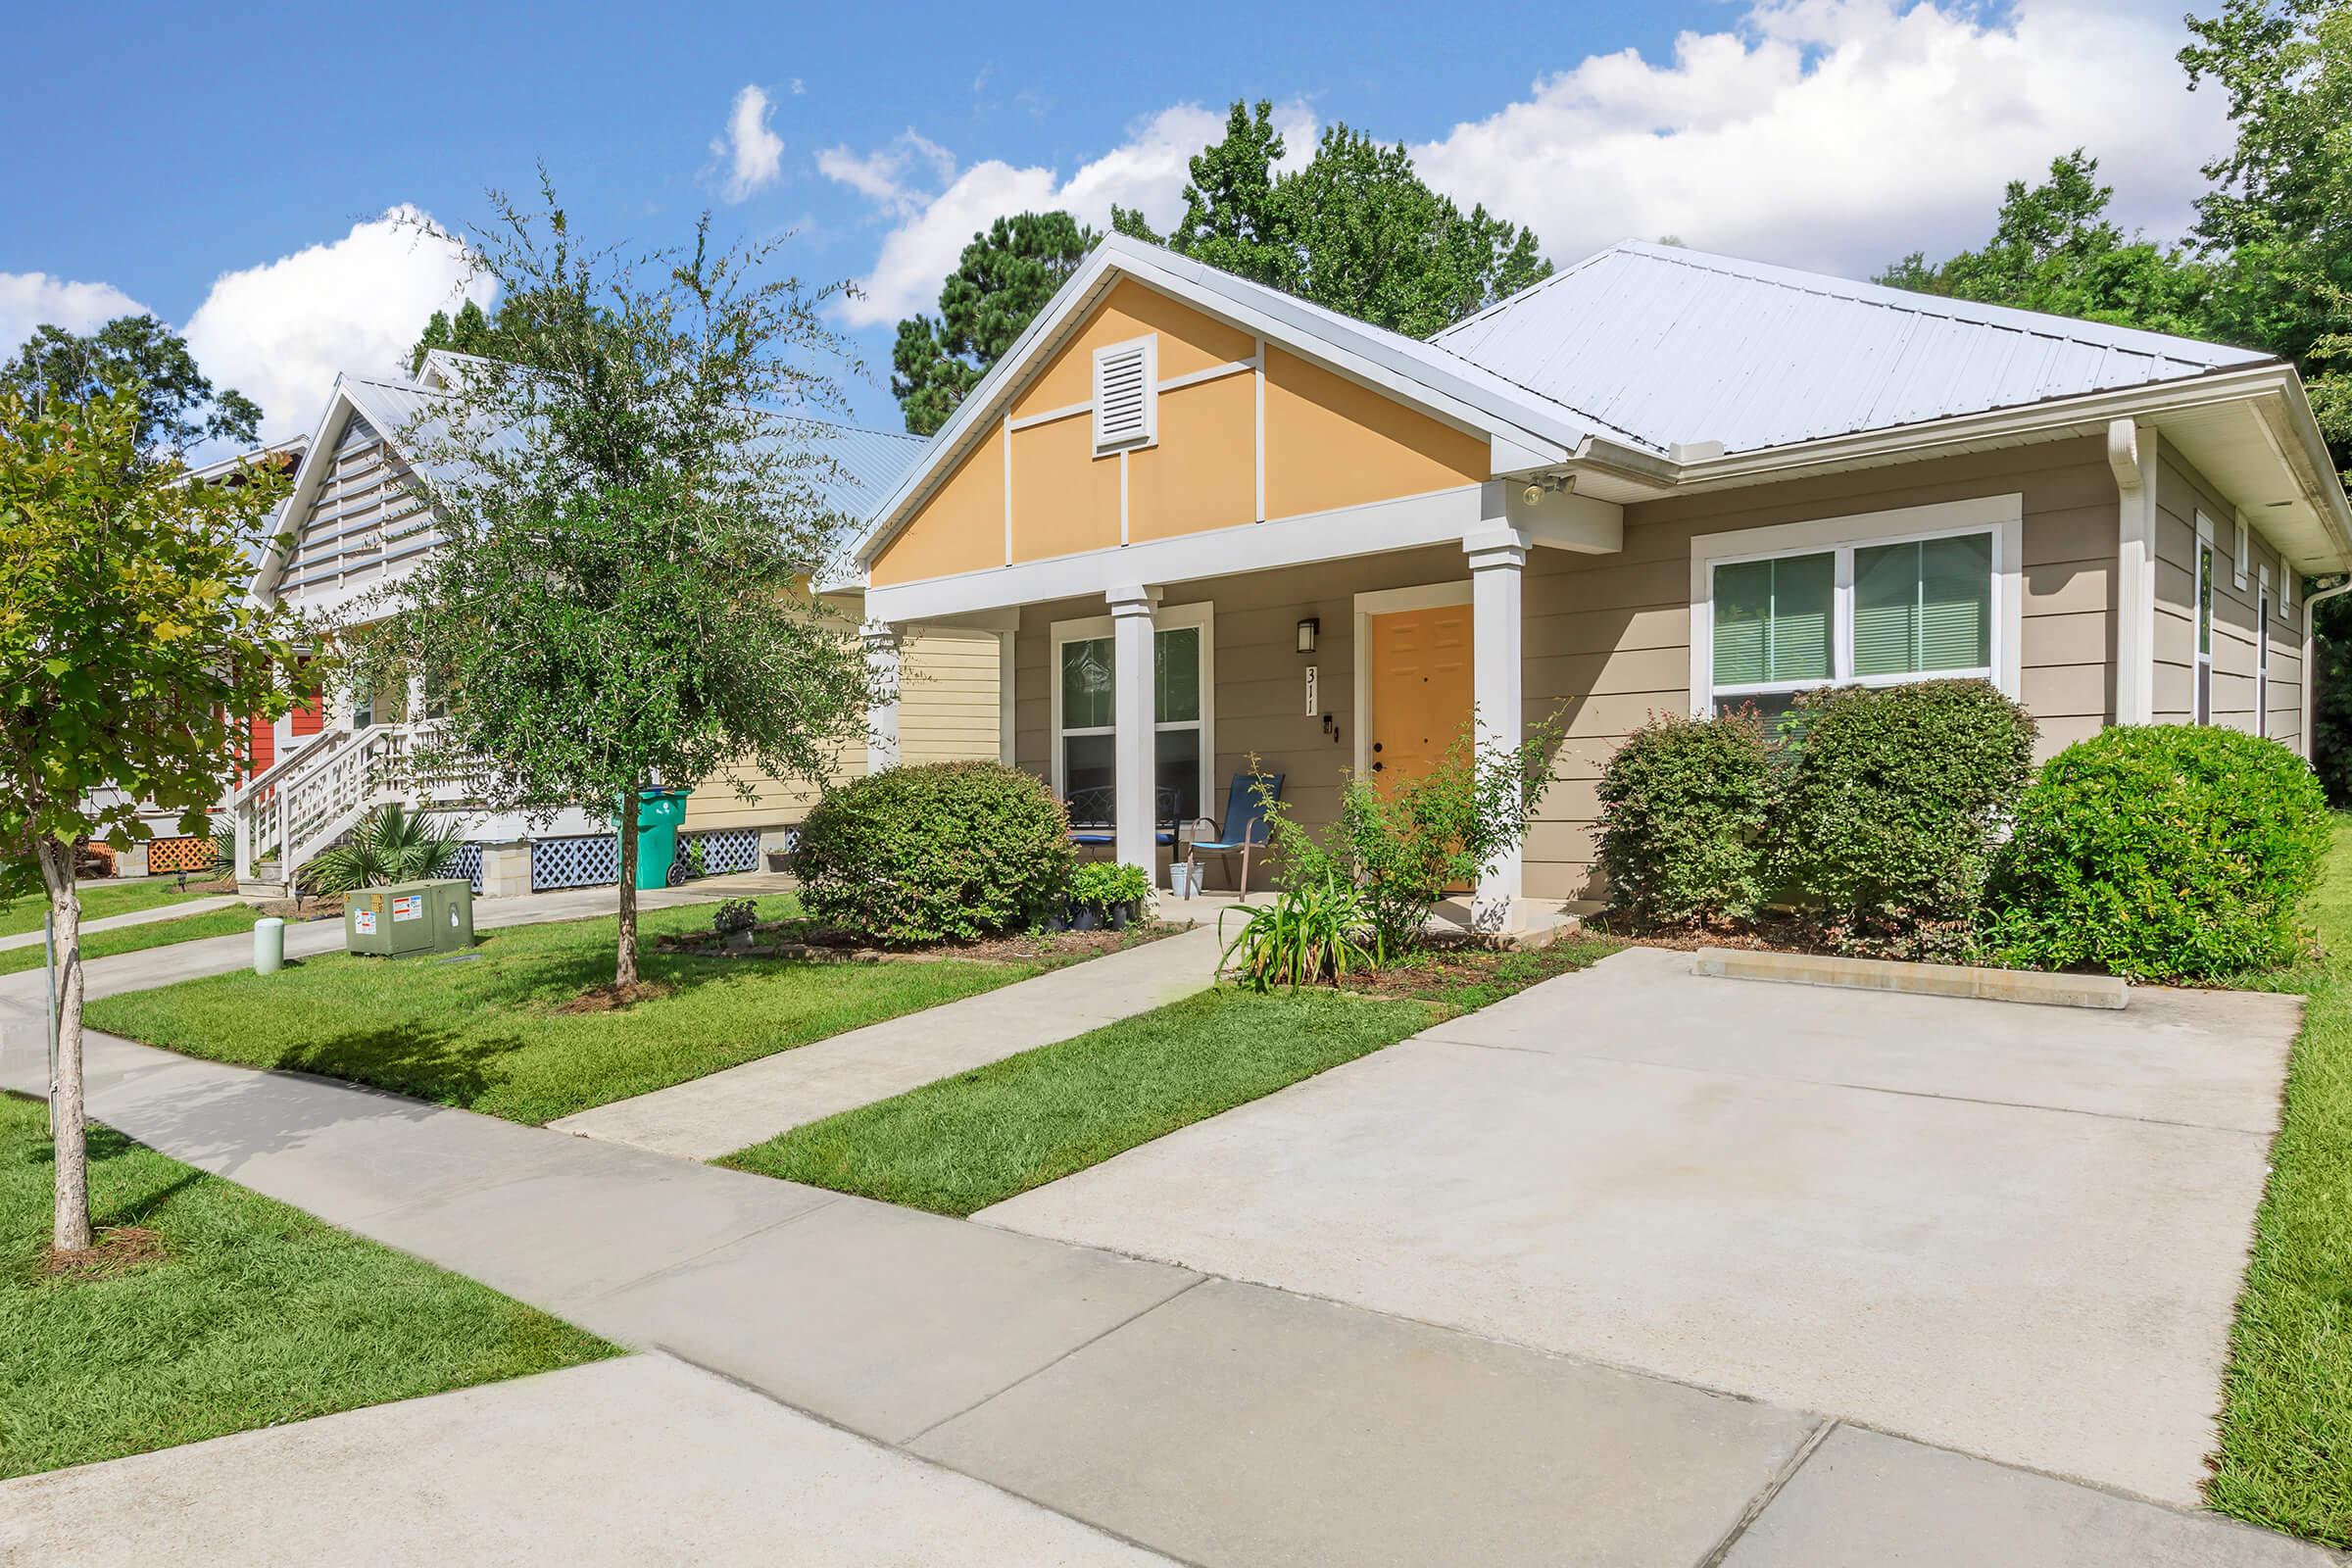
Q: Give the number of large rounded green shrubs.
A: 4